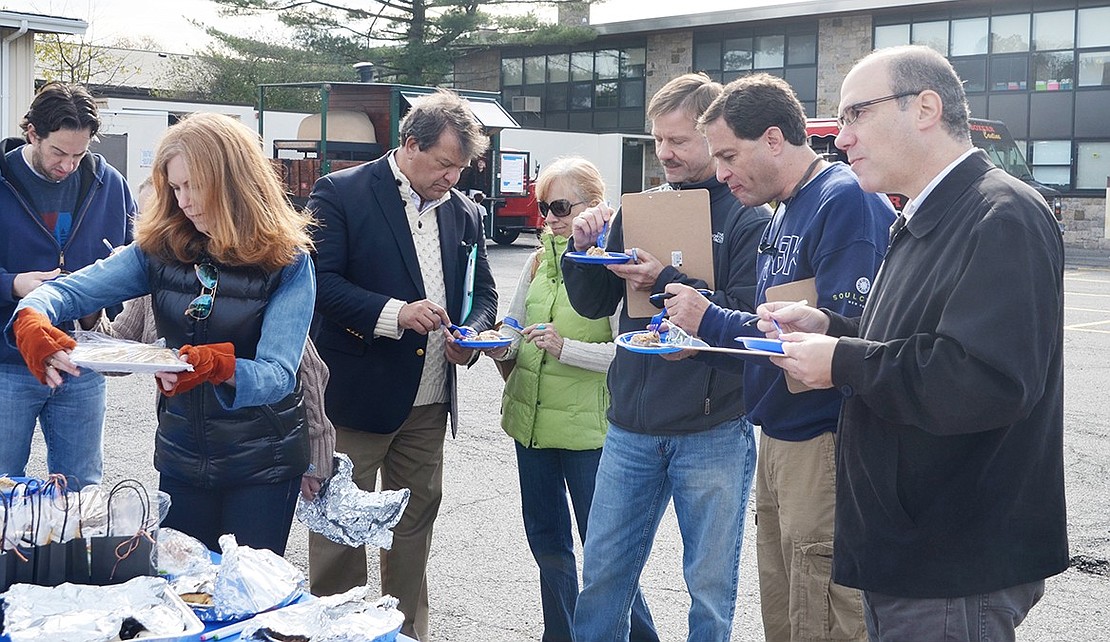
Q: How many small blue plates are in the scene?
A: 4